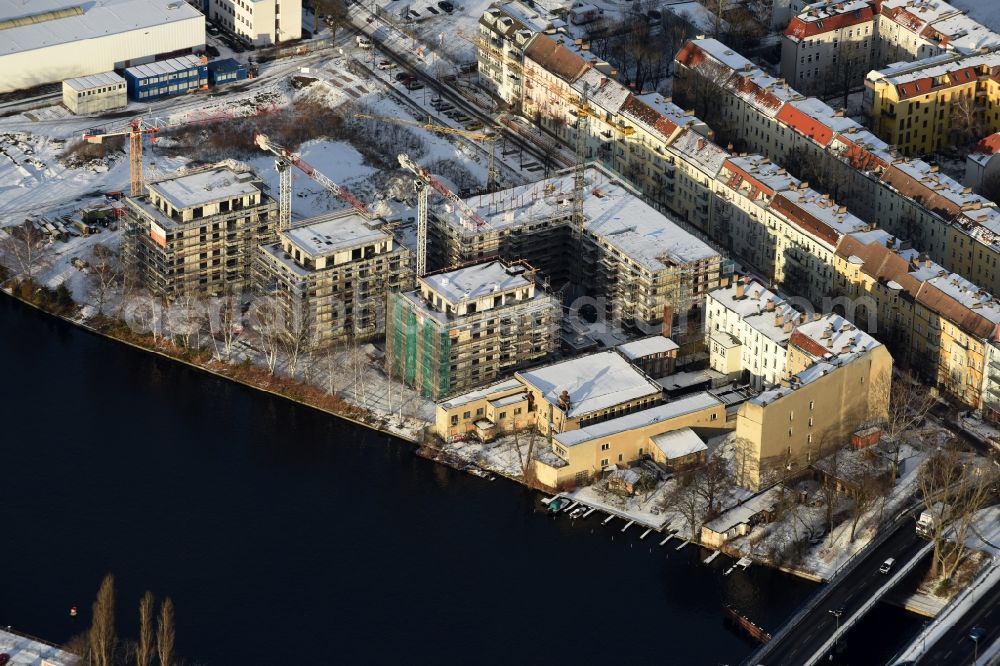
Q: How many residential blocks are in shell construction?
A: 4